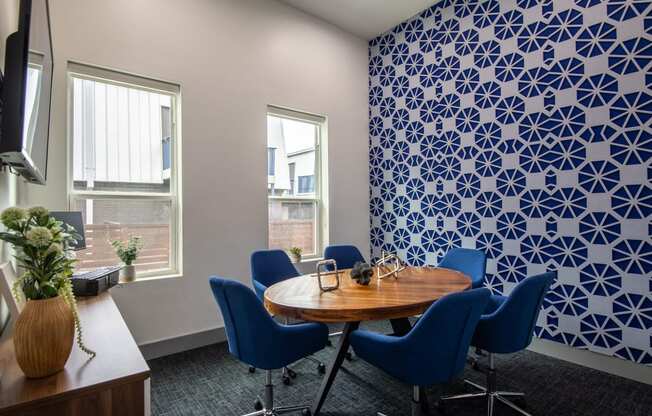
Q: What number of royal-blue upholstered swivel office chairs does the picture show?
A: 6